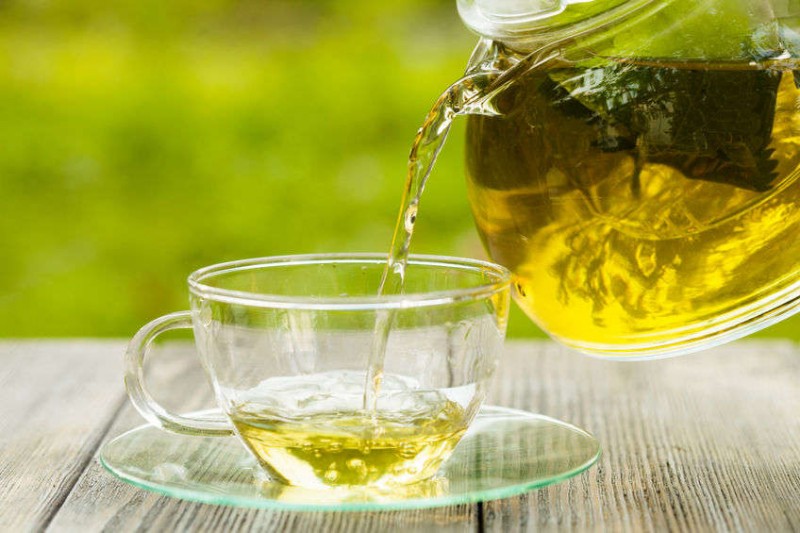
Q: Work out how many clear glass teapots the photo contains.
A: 1